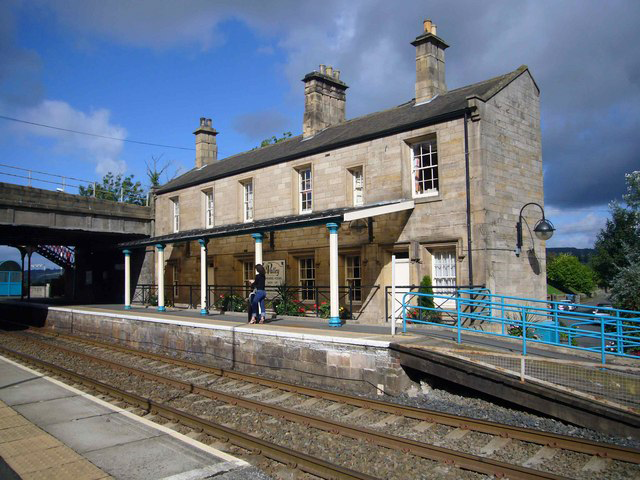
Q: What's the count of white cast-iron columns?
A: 5